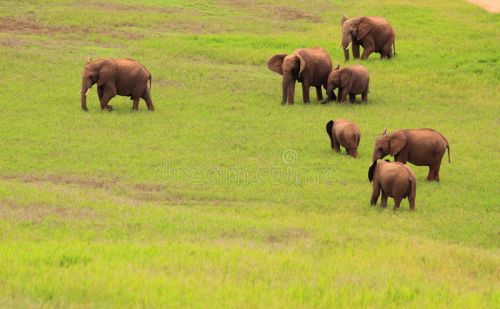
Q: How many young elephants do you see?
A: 3